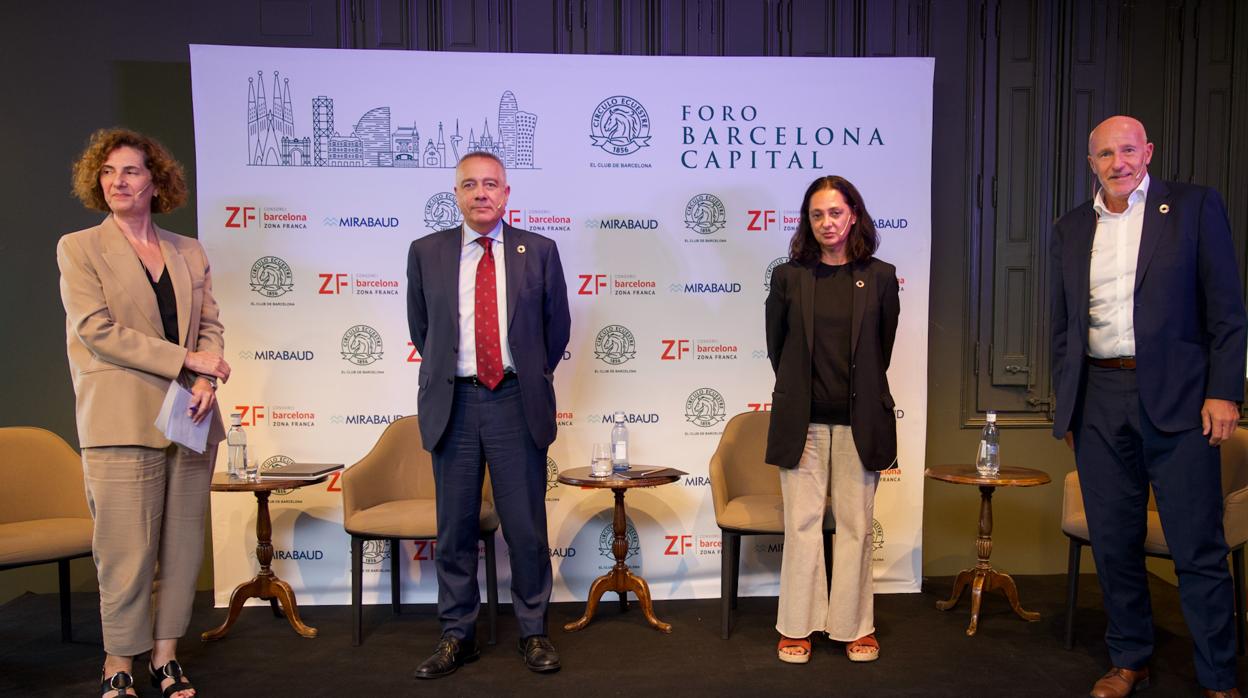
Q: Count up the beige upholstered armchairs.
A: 4